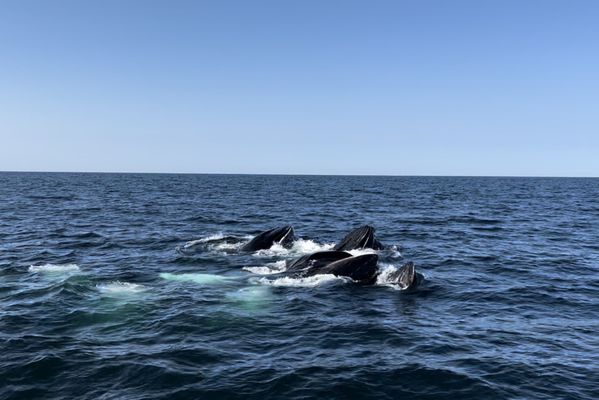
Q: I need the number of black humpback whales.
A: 5